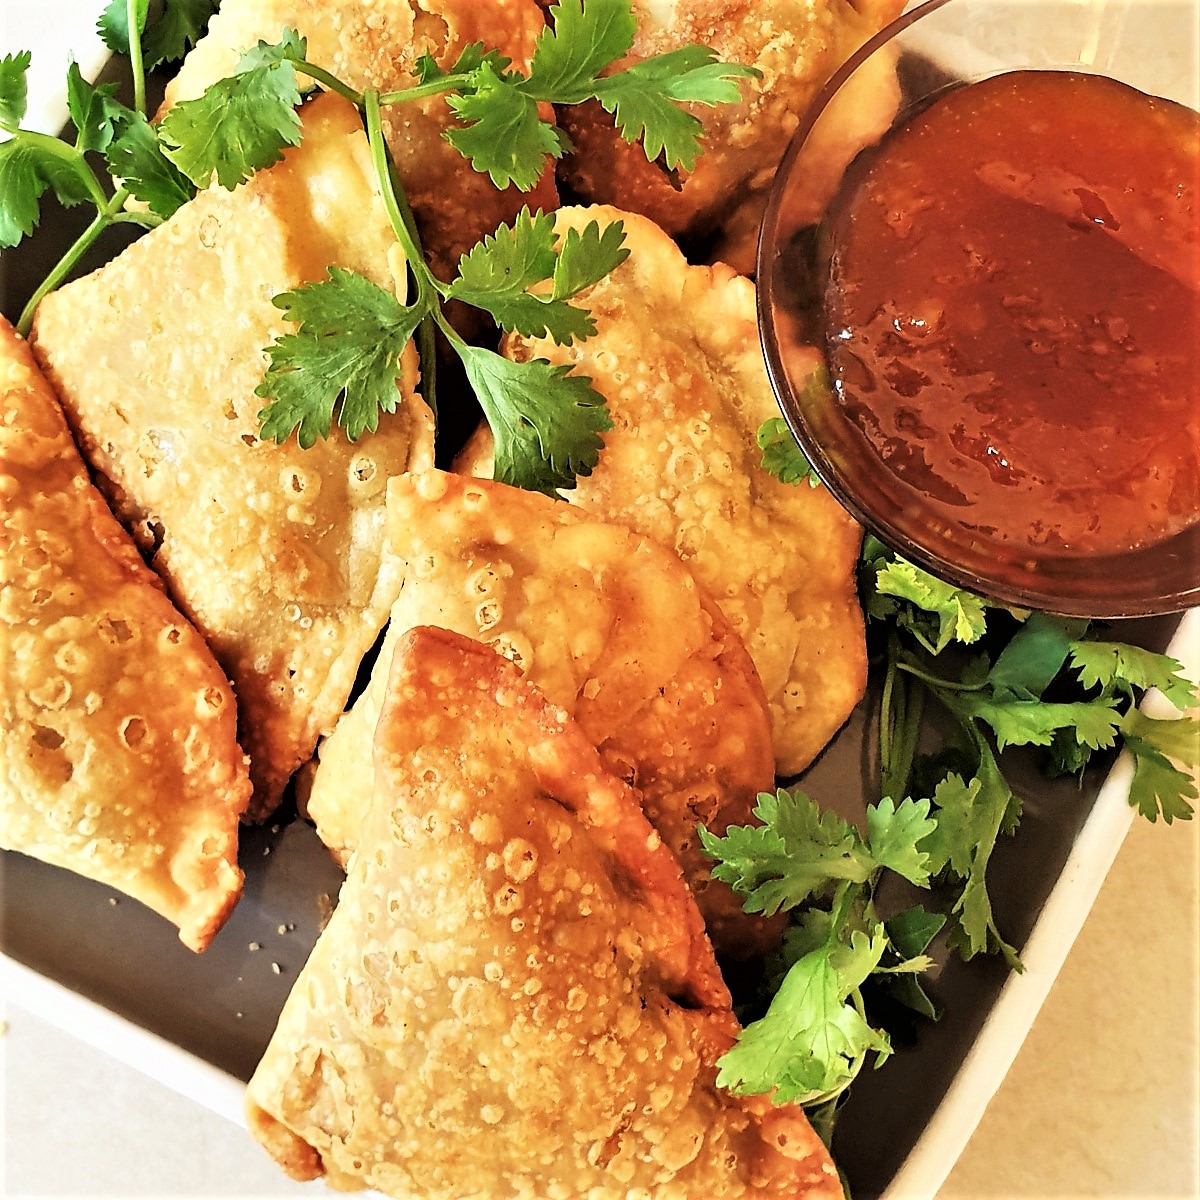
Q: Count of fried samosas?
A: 7